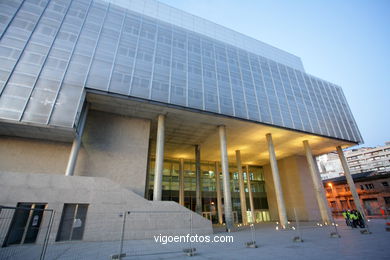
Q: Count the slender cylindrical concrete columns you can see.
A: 11